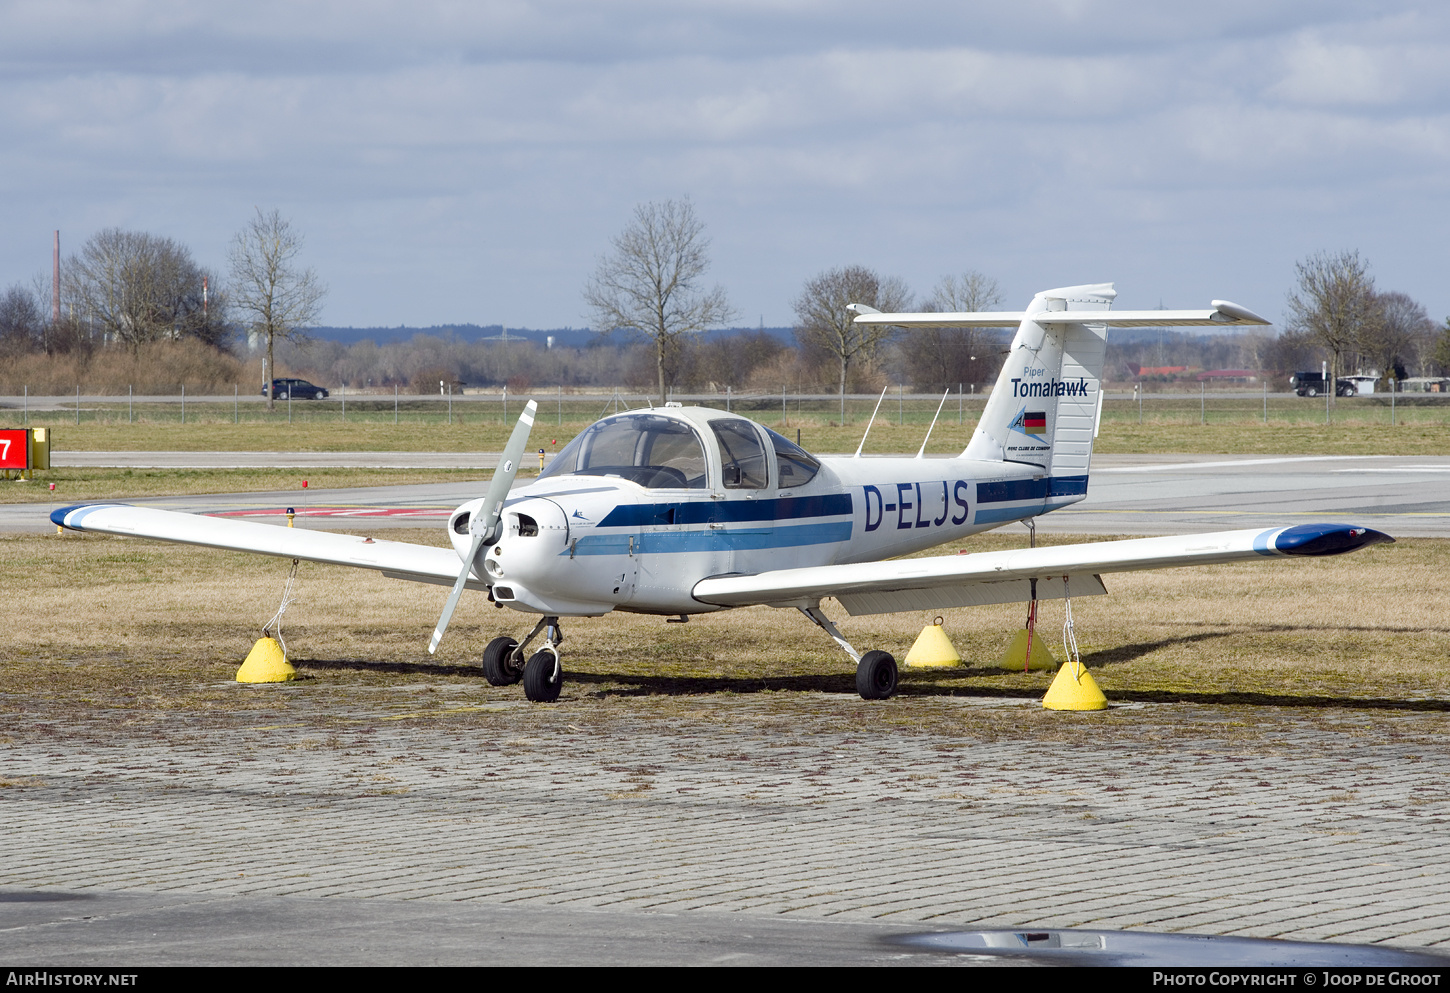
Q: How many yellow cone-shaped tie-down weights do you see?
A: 4